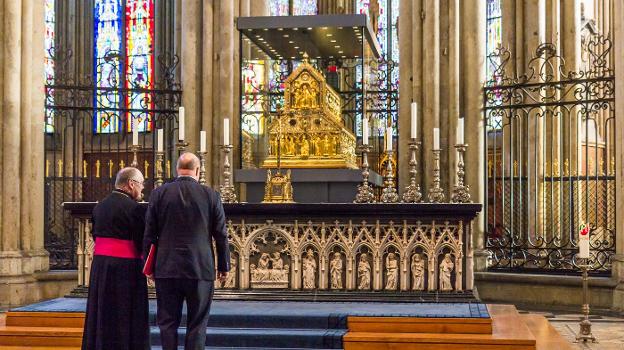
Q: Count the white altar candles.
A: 10